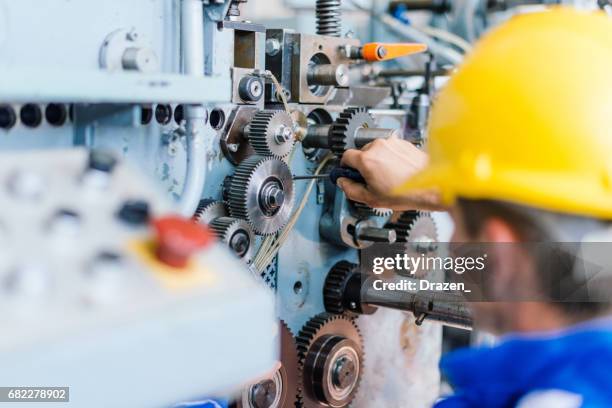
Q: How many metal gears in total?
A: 10